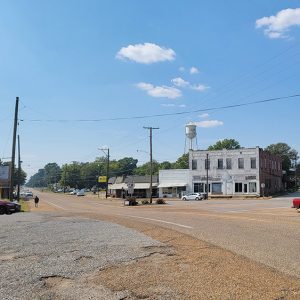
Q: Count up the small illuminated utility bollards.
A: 0